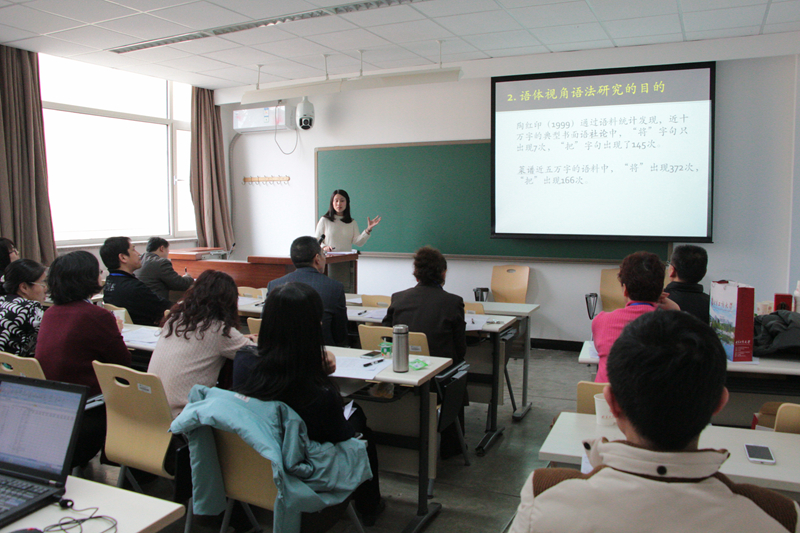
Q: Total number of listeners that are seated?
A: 12